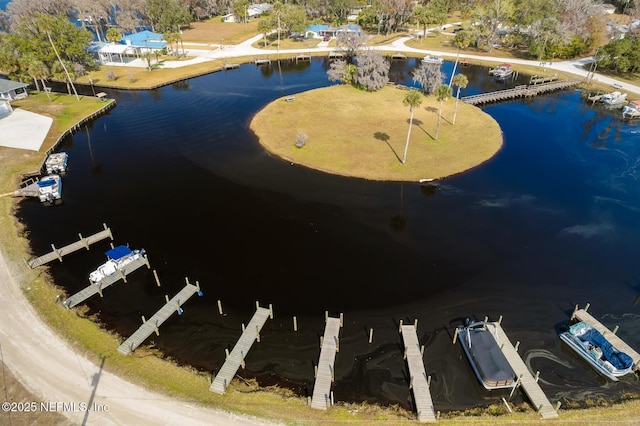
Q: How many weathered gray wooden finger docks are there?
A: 8